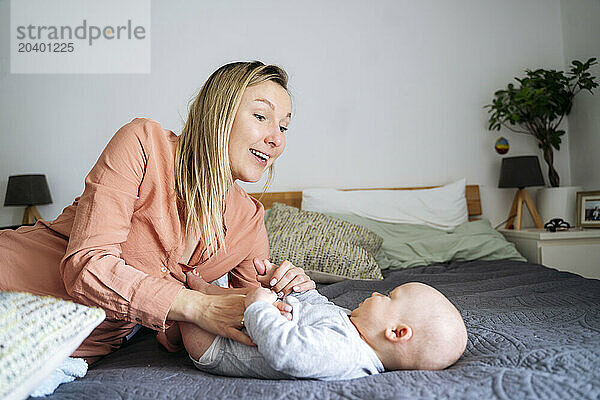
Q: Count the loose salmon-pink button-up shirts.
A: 1